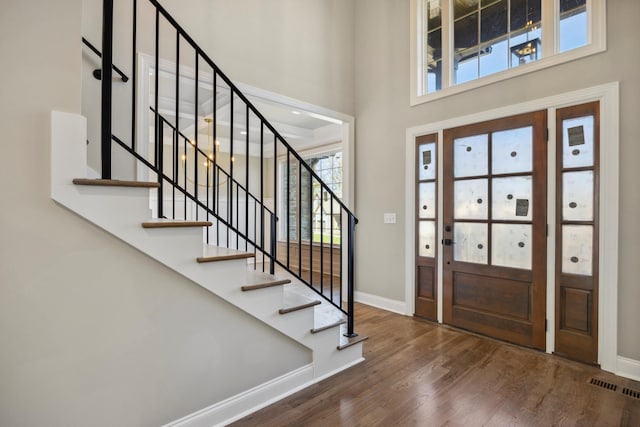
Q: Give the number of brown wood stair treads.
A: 7